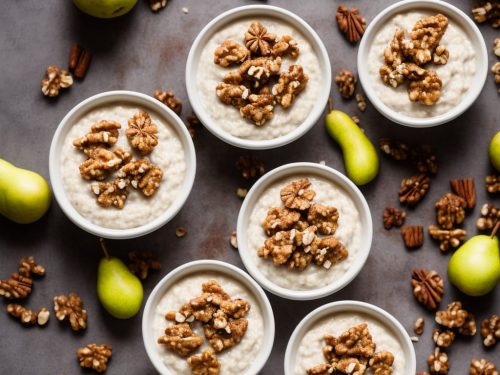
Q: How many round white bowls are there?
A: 6